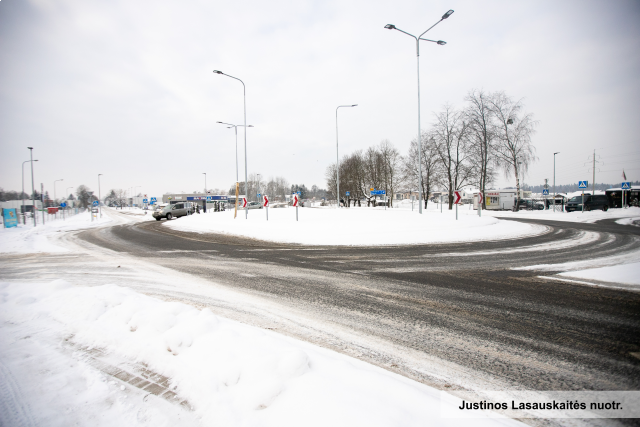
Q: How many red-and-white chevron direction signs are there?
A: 5